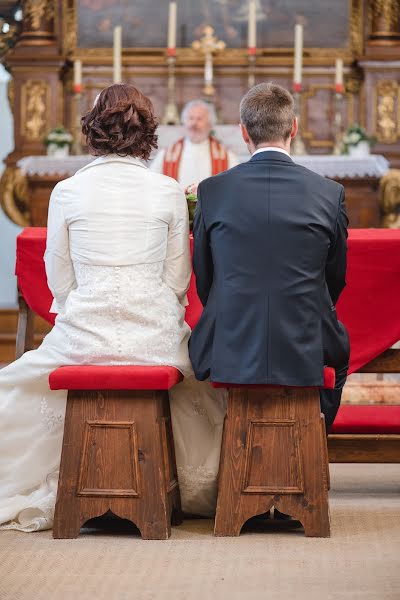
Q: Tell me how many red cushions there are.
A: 3